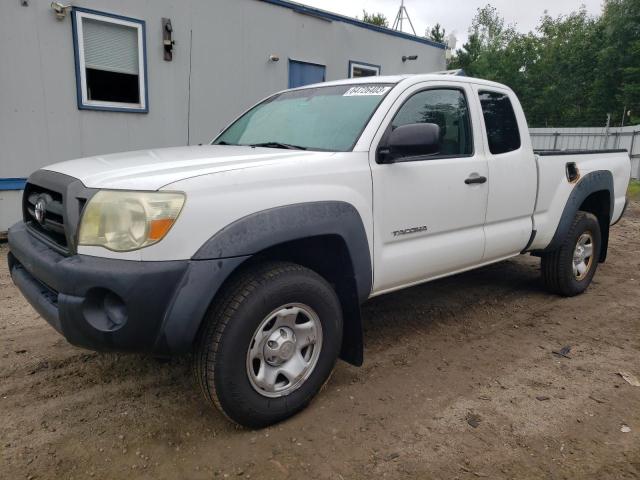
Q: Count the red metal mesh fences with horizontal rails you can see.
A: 0